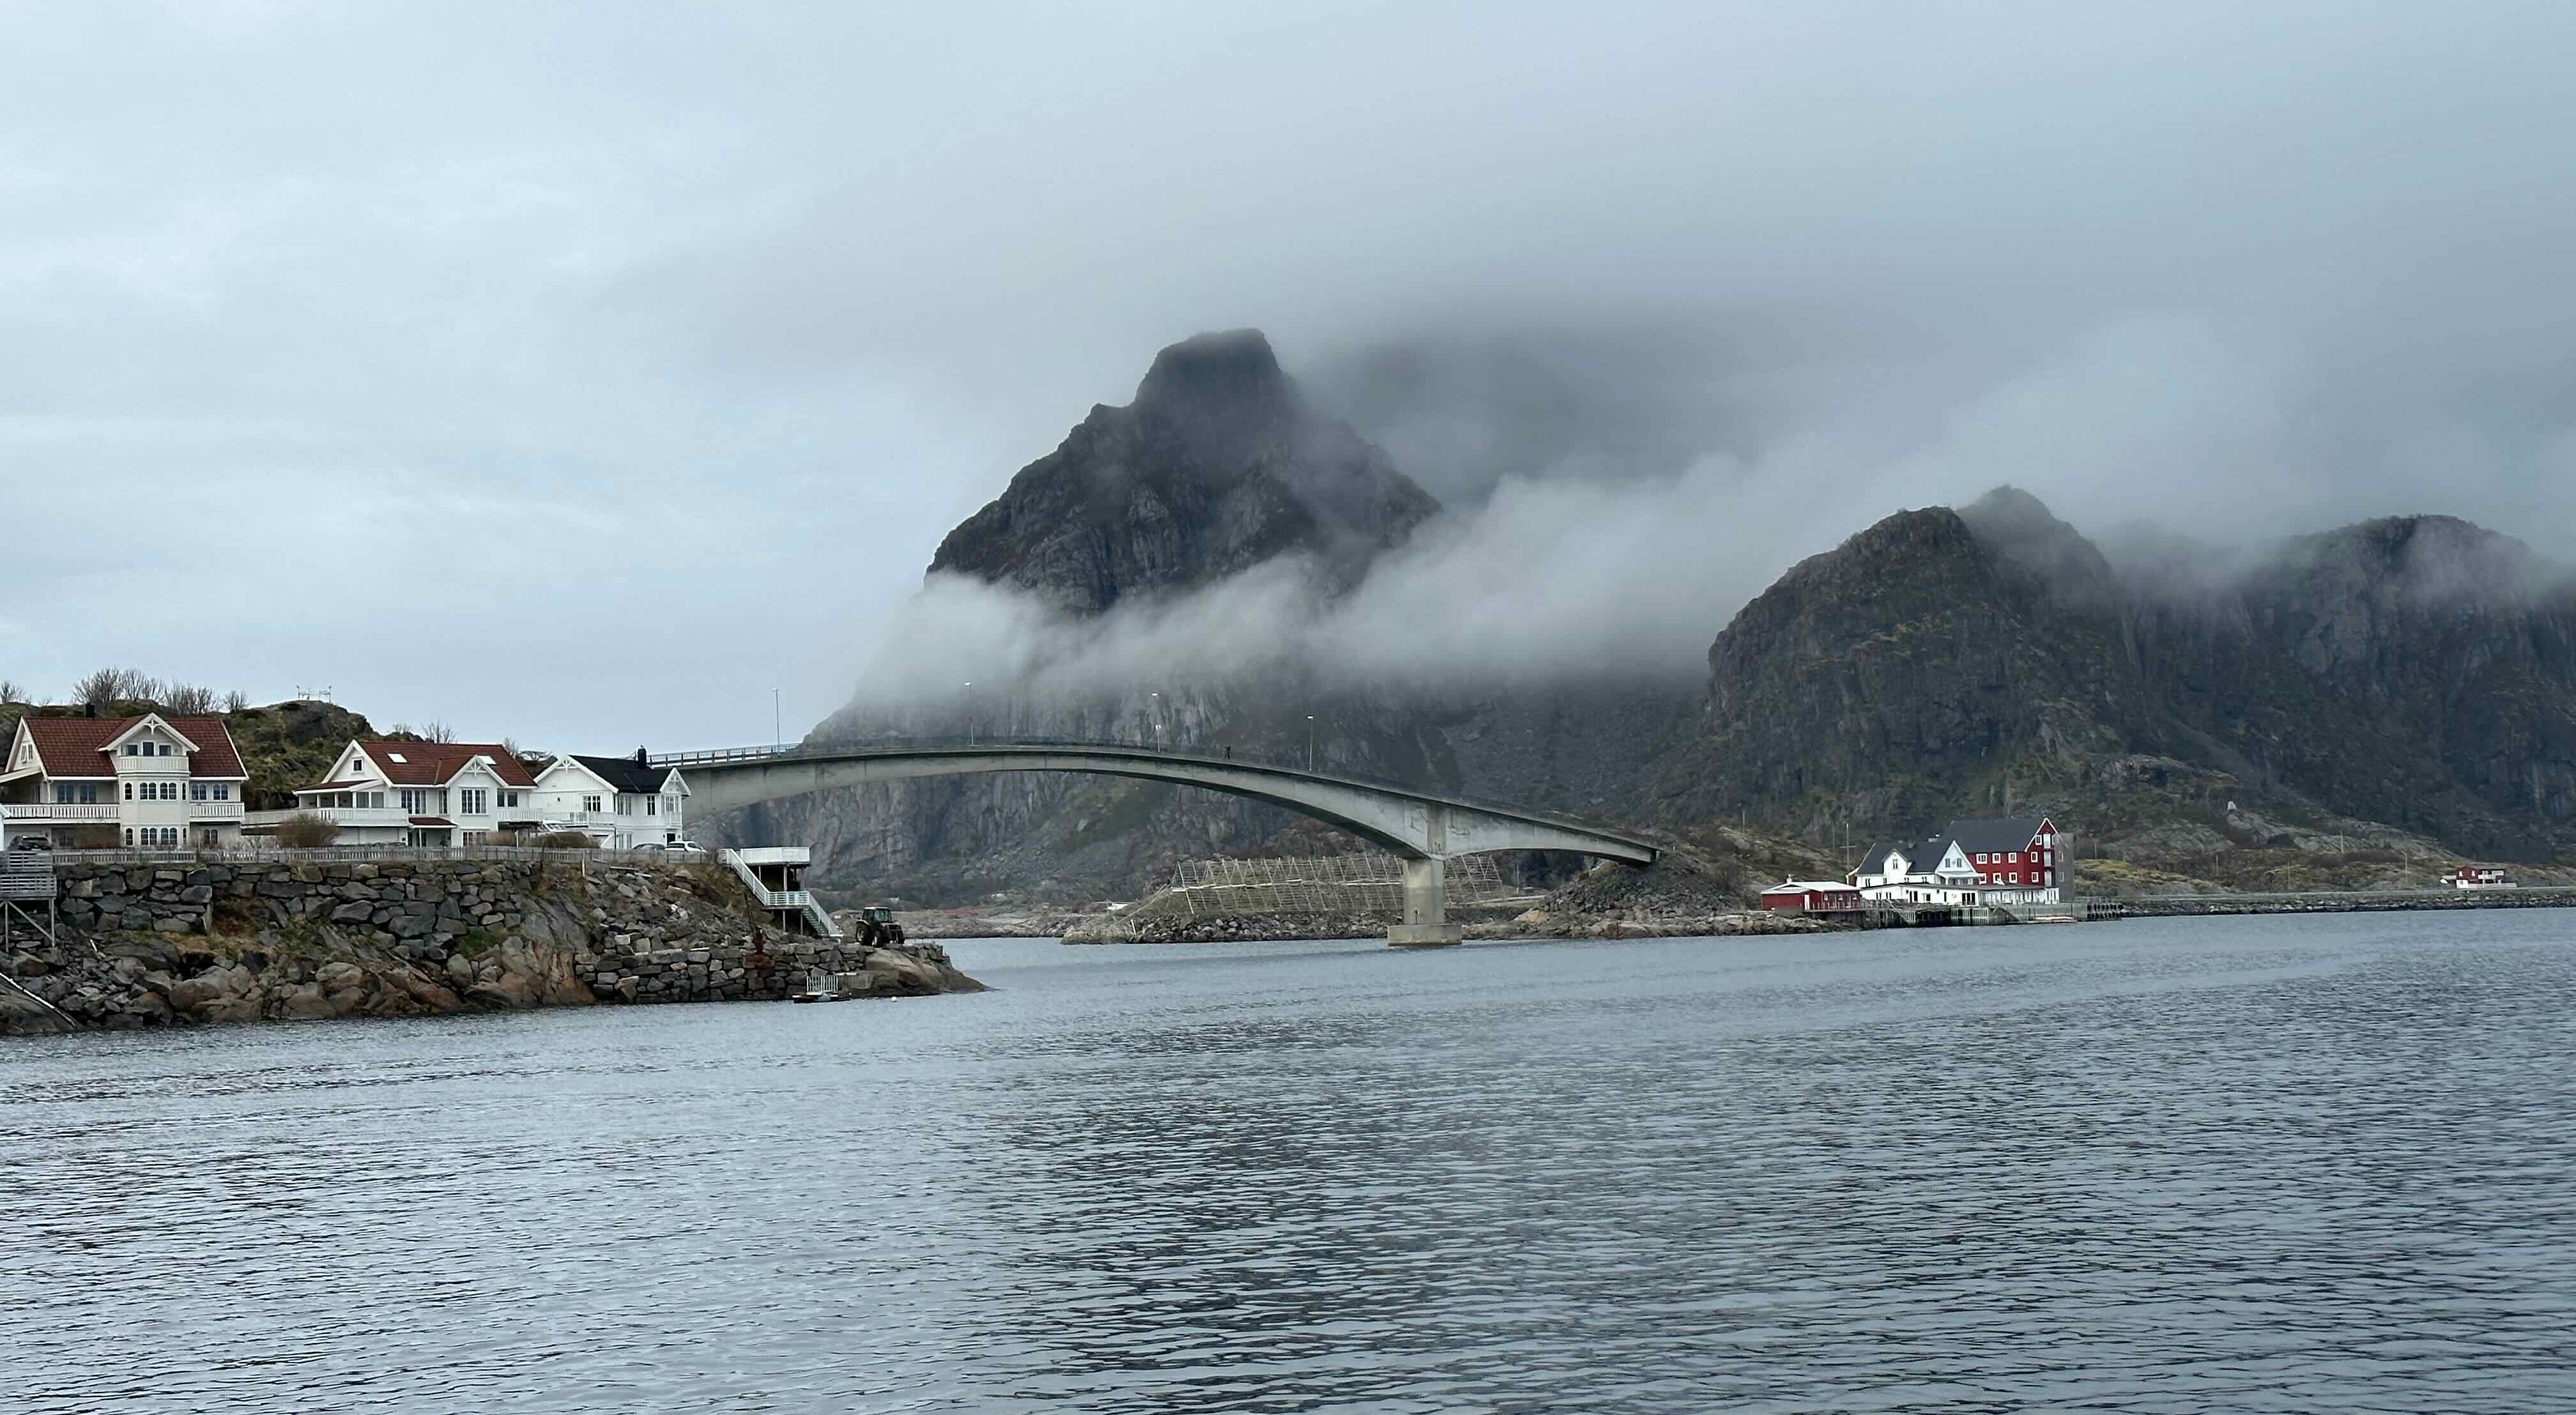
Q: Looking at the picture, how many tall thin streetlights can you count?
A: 4